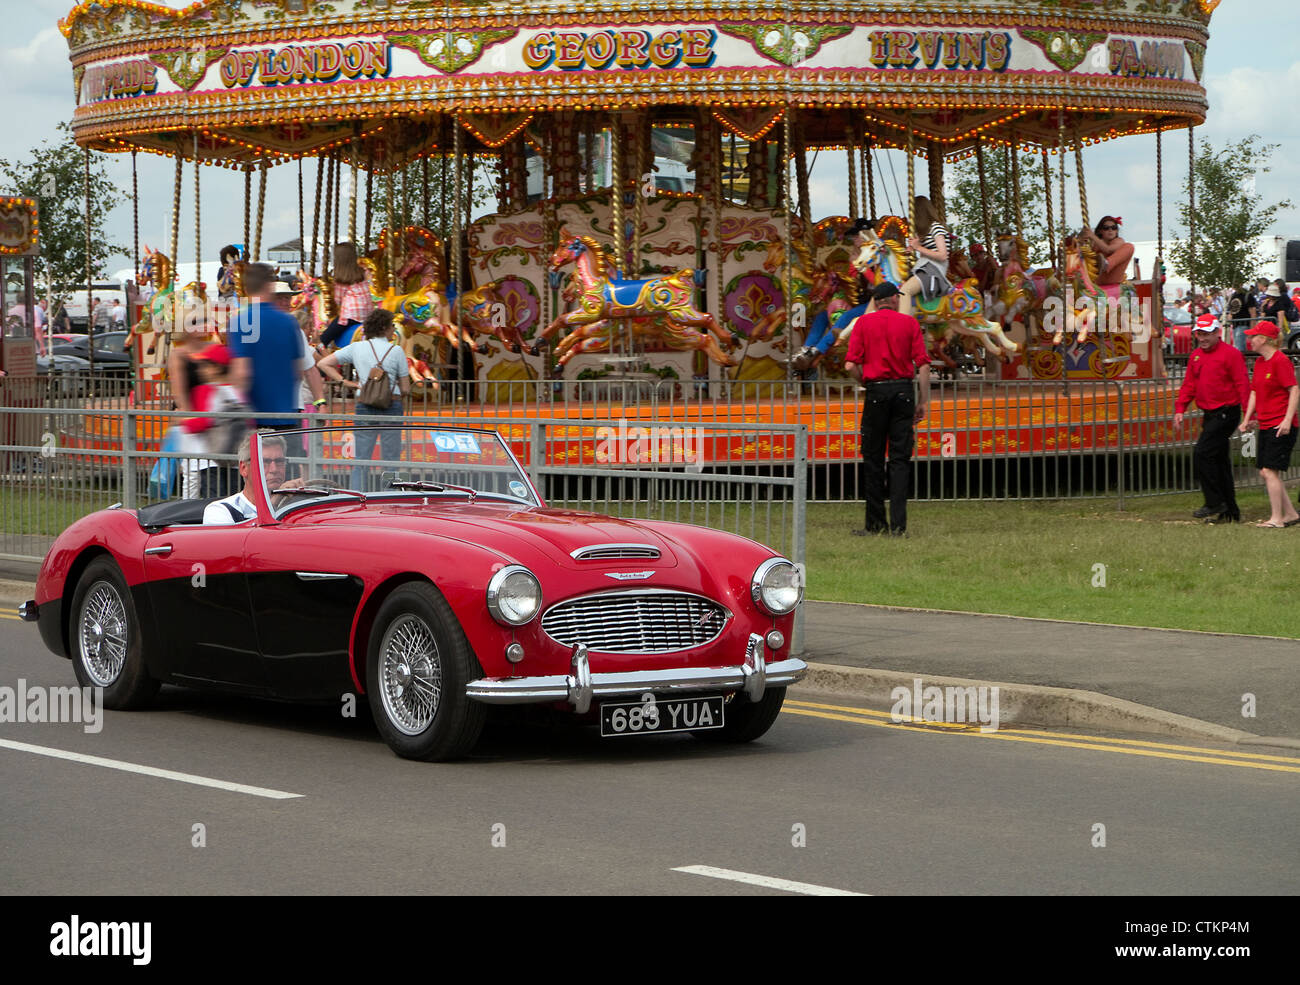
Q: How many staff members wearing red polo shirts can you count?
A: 3